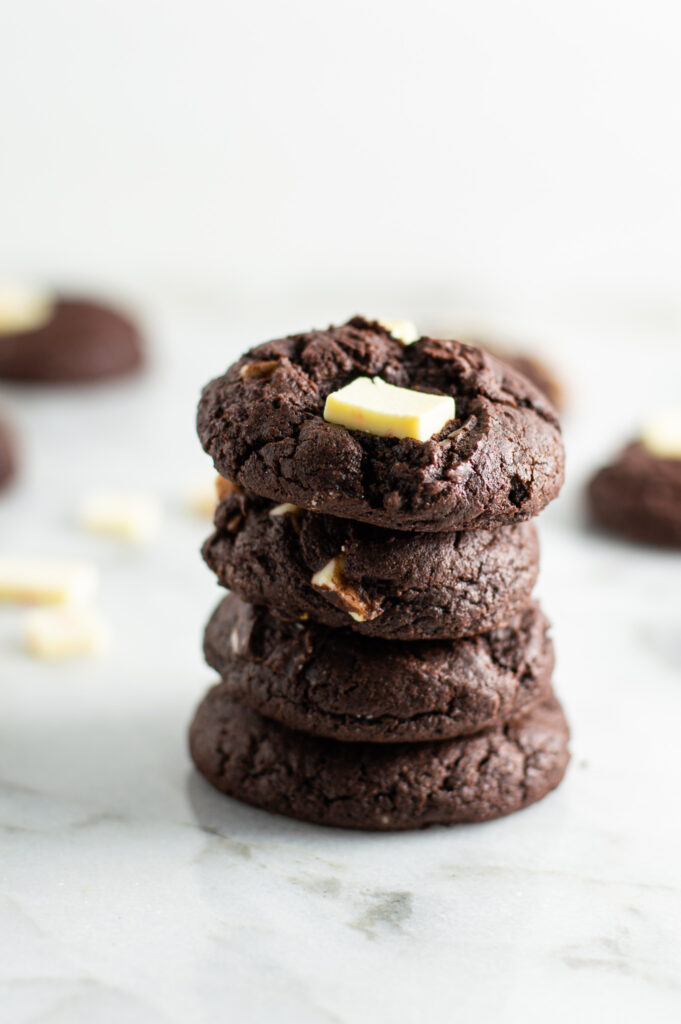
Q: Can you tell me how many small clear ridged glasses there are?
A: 0